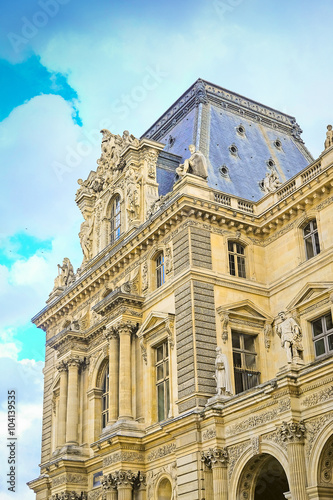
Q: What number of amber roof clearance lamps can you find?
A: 0